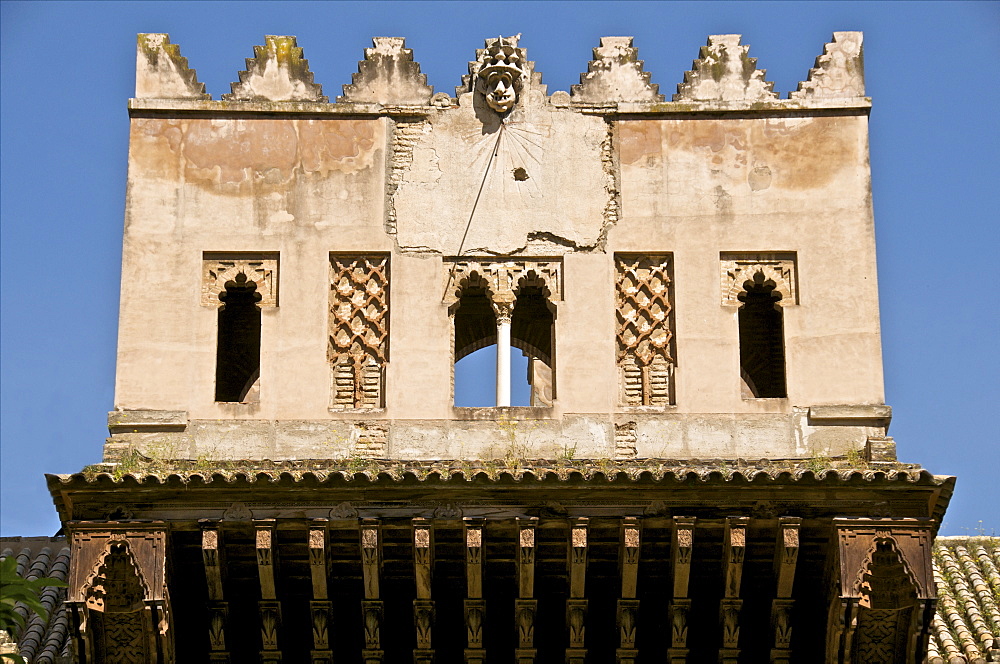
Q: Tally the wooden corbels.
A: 12